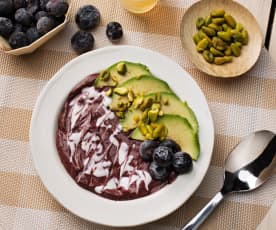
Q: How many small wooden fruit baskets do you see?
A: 1